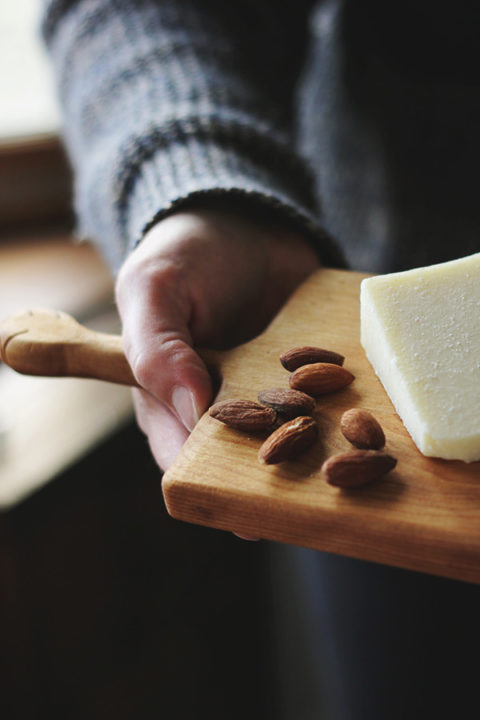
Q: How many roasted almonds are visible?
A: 7